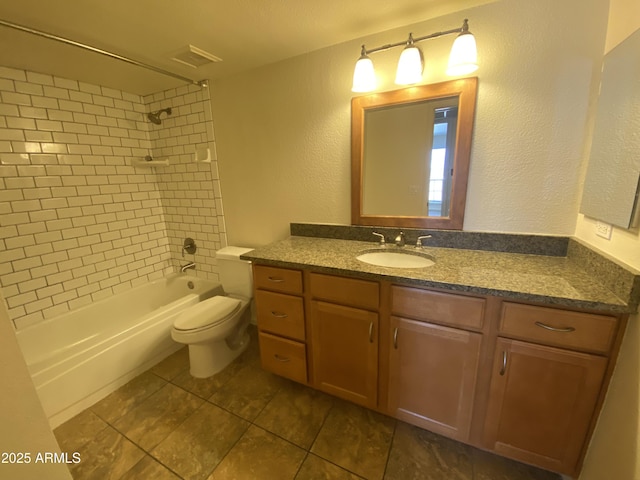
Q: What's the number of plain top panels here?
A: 2